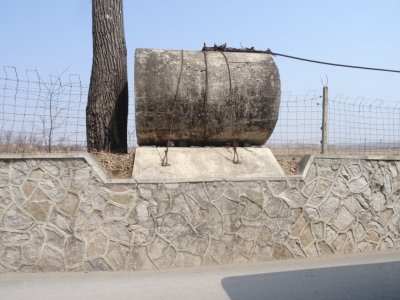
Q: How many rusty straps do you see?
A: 3